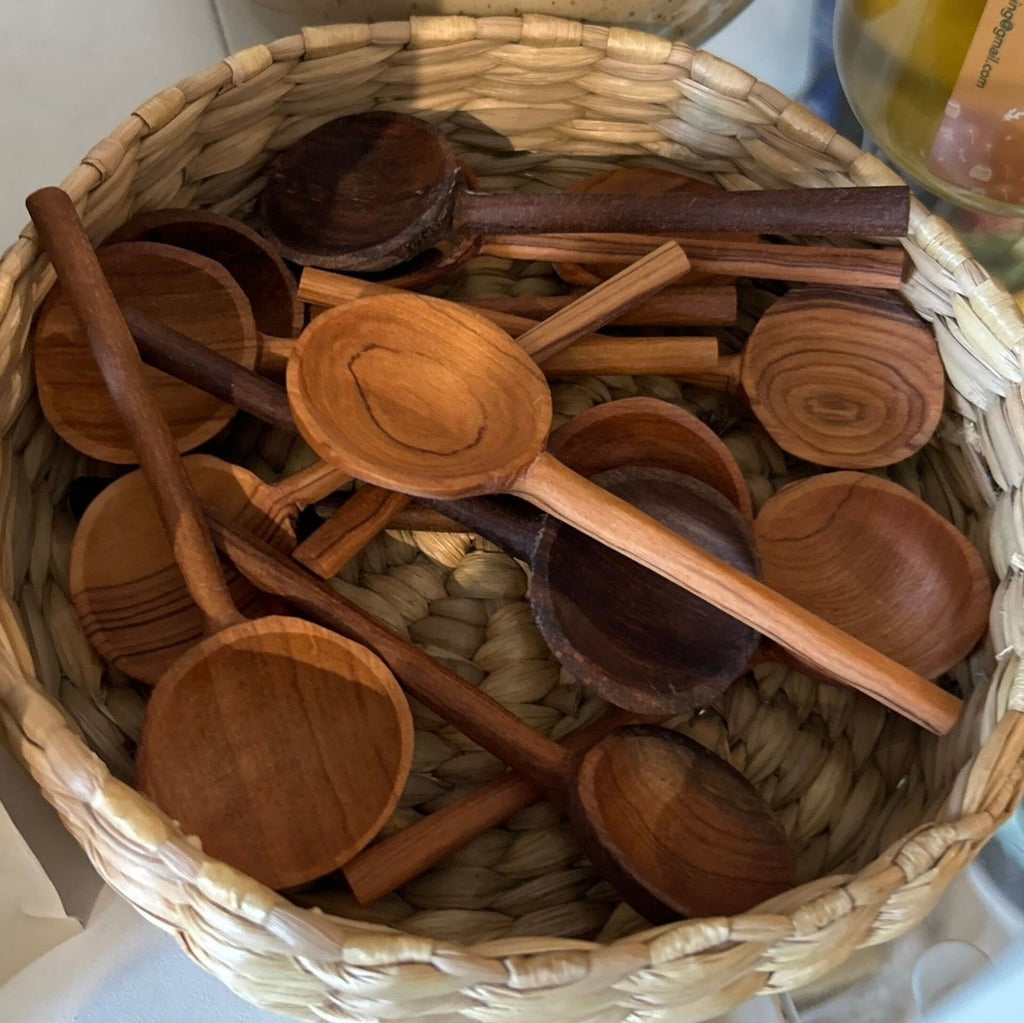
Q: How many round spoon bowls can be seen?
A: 13